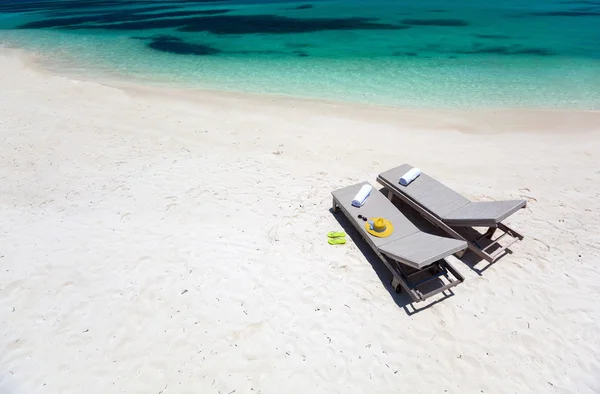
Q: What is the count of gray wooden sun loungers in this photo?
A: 2